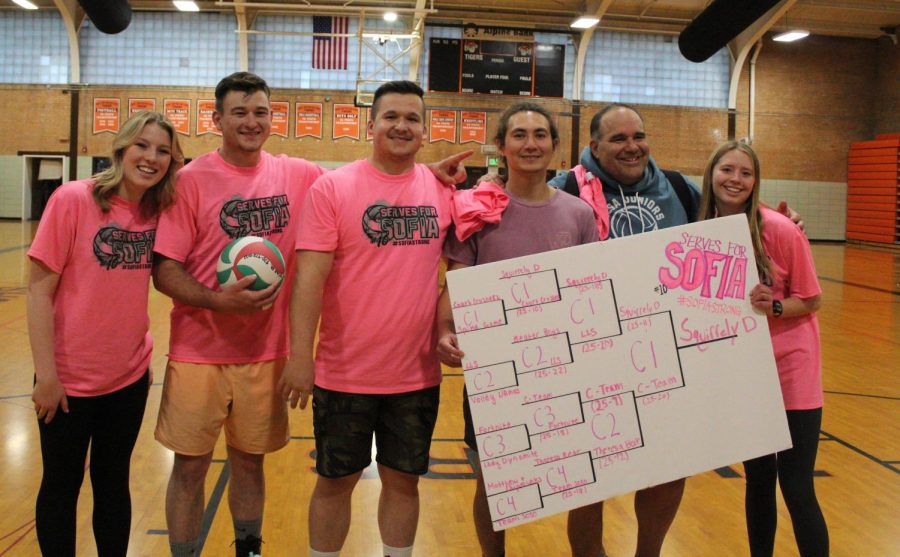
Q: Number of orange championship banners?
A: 10